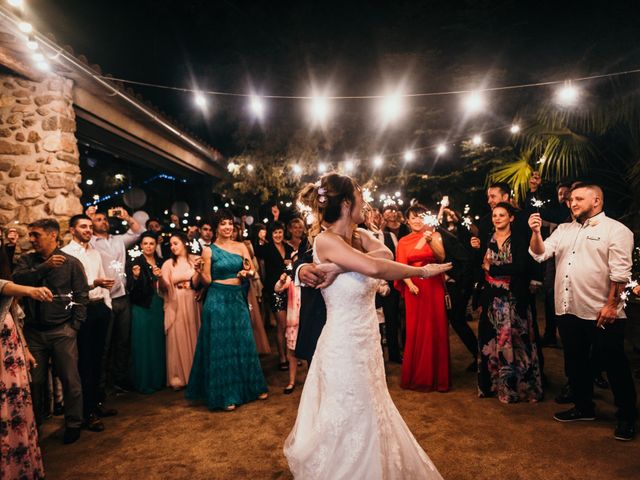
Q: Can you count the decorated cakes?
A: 0